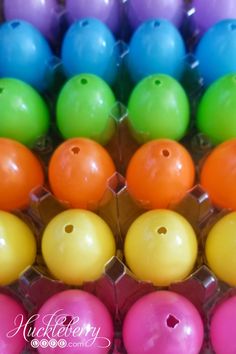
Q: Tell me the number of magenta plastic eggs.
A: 4